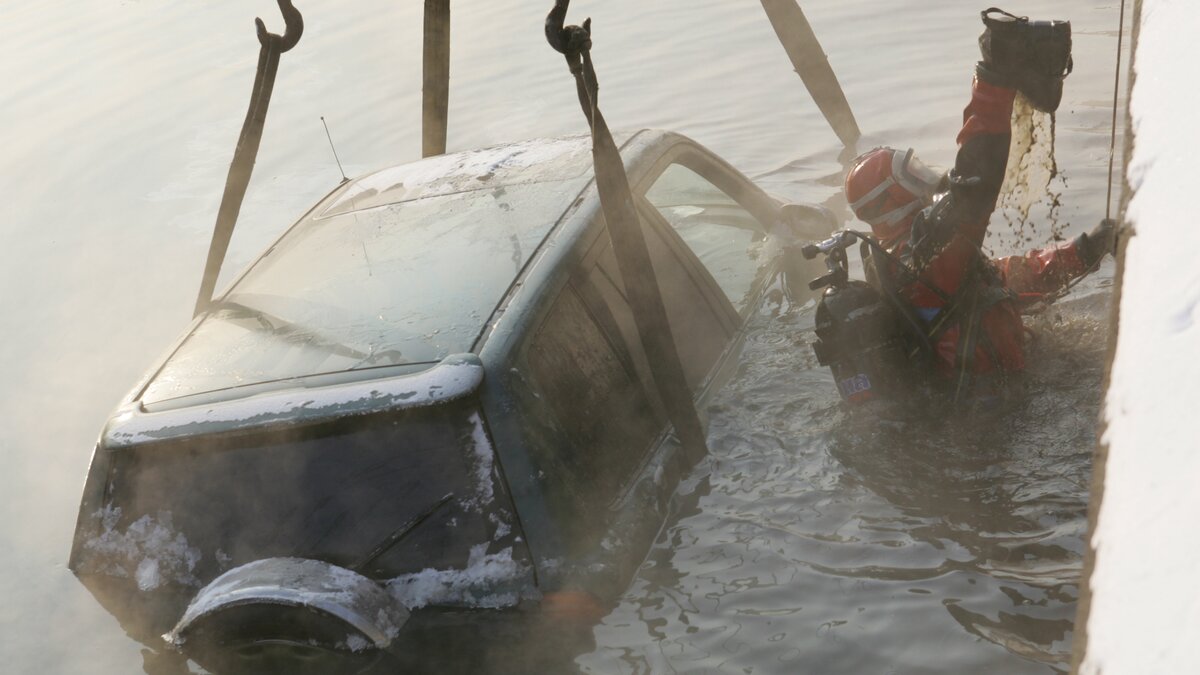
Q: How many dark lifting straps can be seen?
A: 4